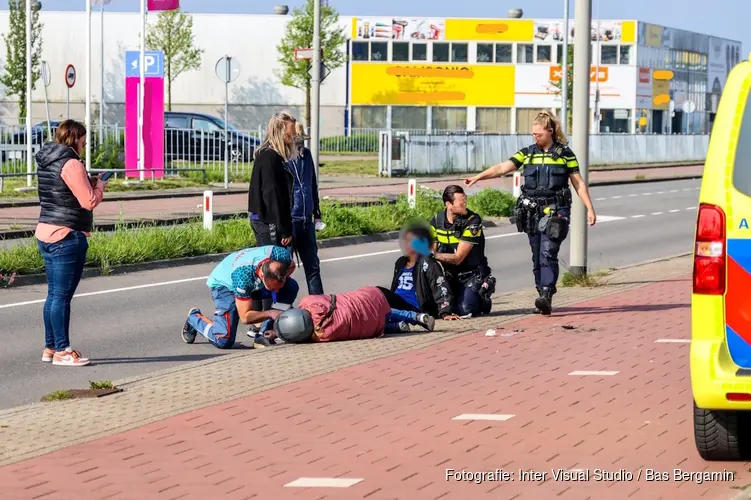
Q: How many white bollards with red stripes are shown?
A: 3